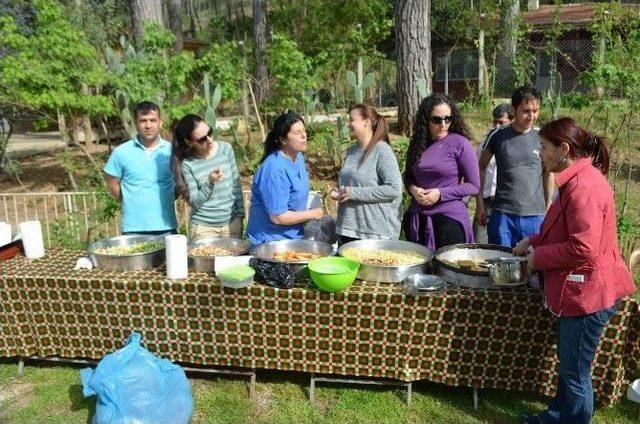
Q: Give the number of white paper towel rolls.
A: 3